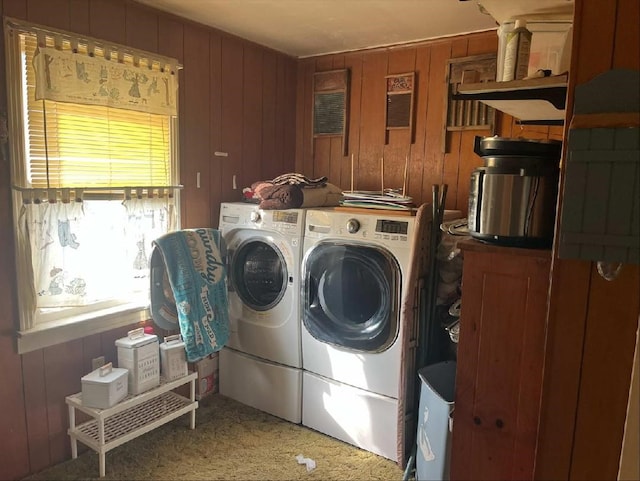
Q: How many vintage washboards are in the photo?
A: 3